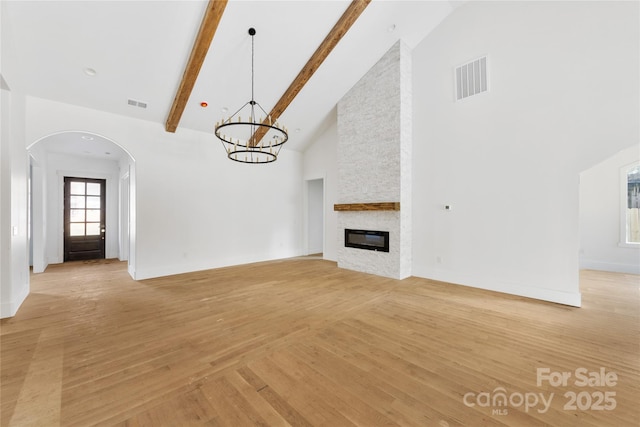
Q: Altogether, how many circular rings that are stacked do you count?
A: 2